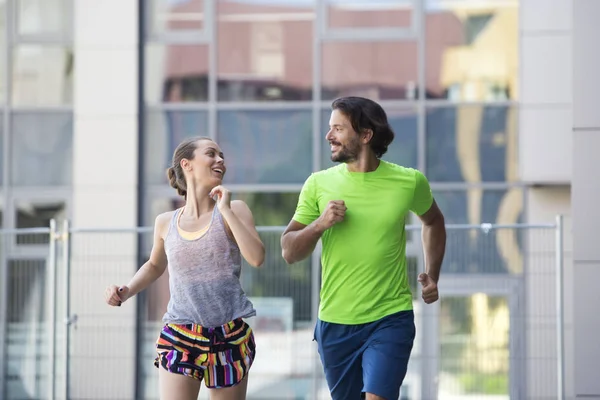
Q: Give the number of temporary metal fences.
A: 2